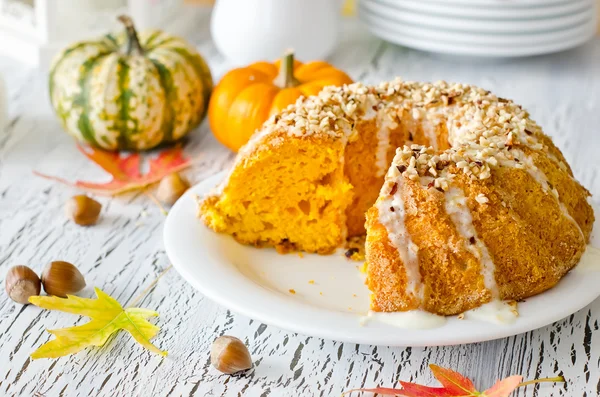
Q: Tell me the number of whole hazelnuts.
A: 5